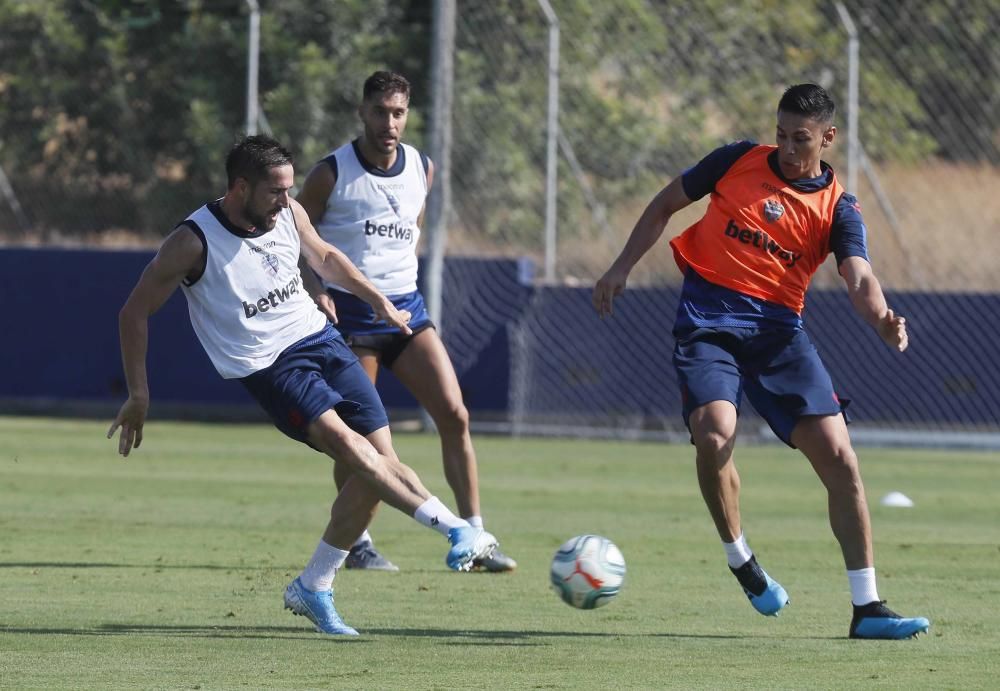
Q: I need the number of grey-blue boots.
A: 2